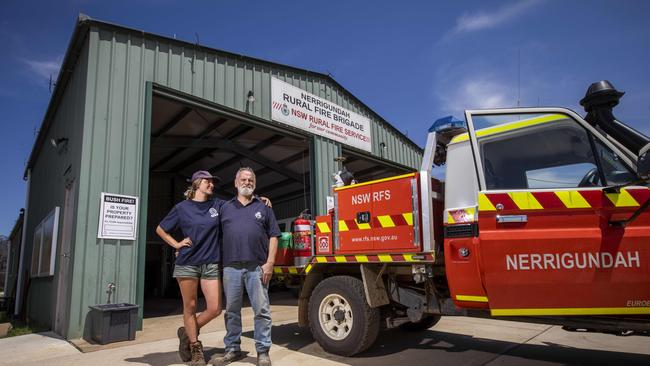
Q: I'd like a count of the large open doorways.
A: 2